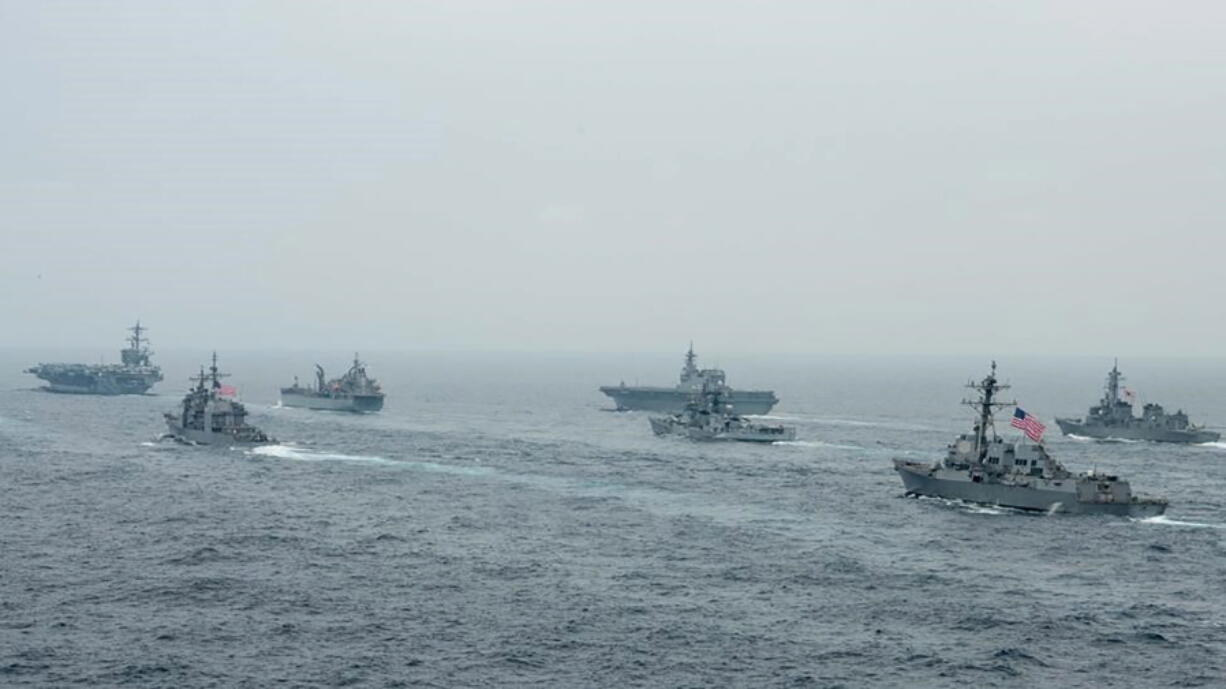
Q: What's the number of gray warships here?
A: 7